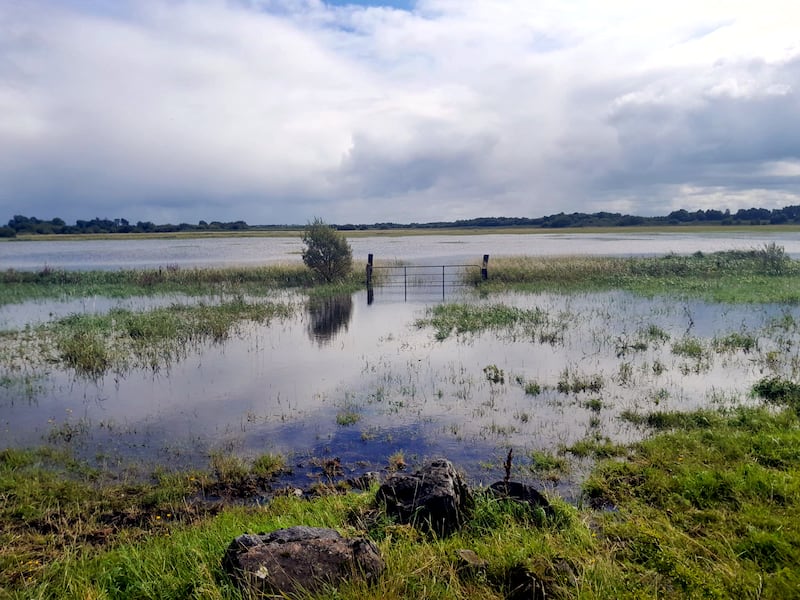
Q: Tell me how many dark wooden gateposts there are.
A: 2